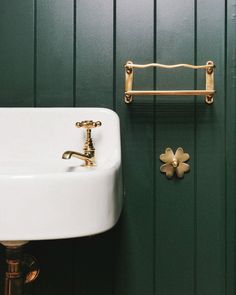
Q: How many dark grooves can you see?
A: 6